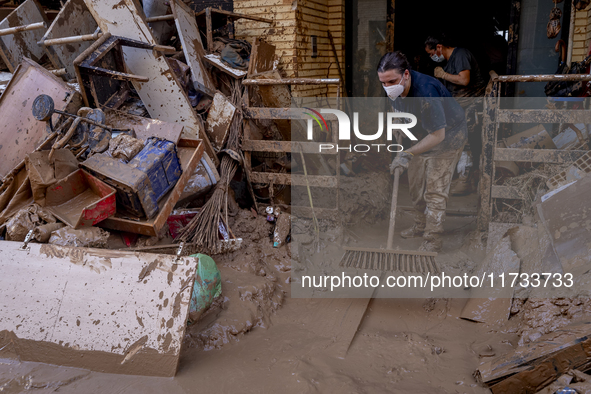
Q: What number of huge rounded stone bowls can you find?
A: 0